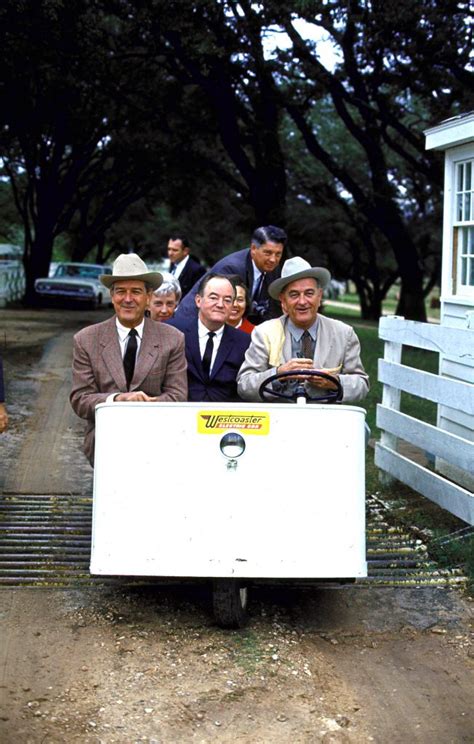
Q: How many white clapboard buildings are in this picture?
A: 1